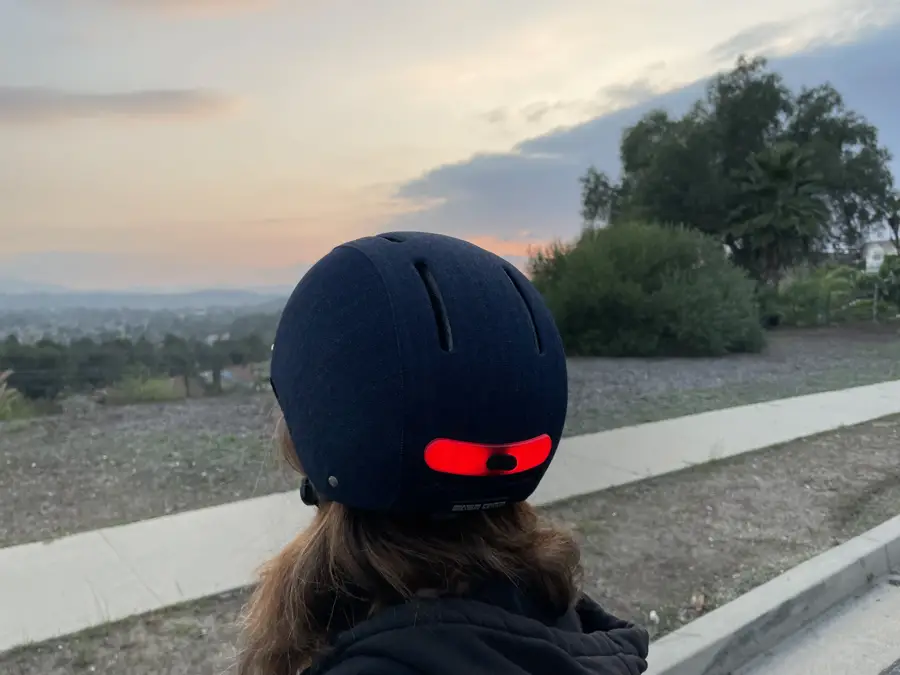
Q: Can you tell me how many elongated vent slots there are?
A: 3